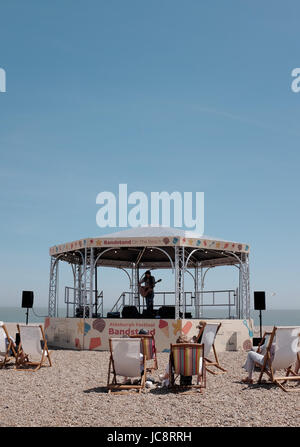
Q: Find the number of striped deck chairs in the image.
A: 2